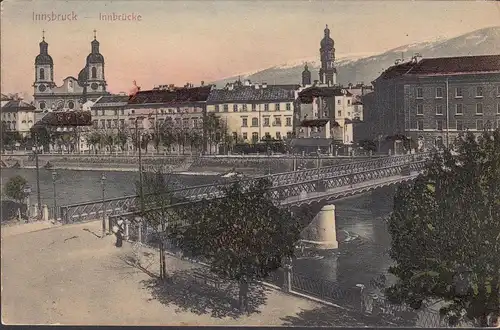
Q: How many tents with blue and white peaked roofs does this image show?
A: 0